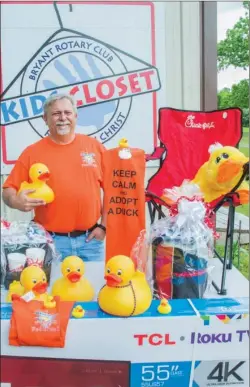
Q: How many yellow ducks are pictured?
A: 9